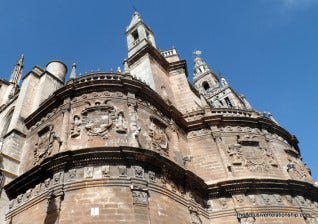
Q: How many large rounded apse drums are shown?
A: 2